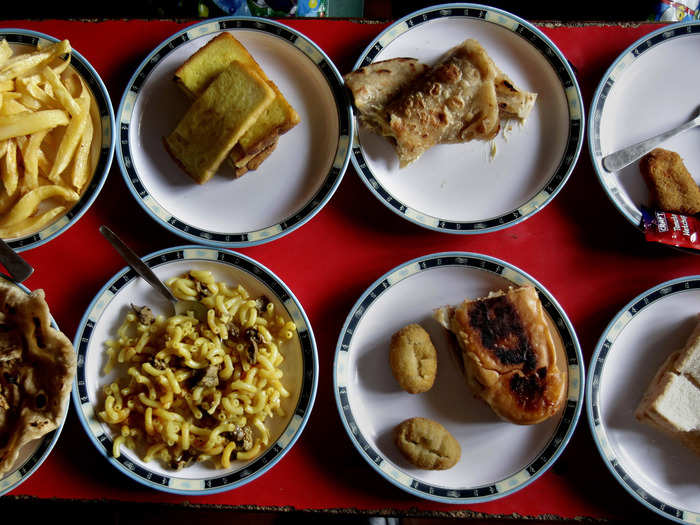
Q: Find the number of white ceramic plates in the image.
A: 8